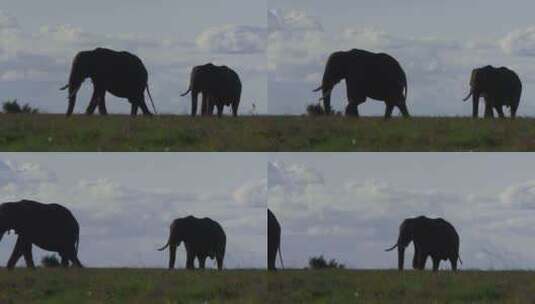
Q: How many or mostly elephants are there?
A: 7